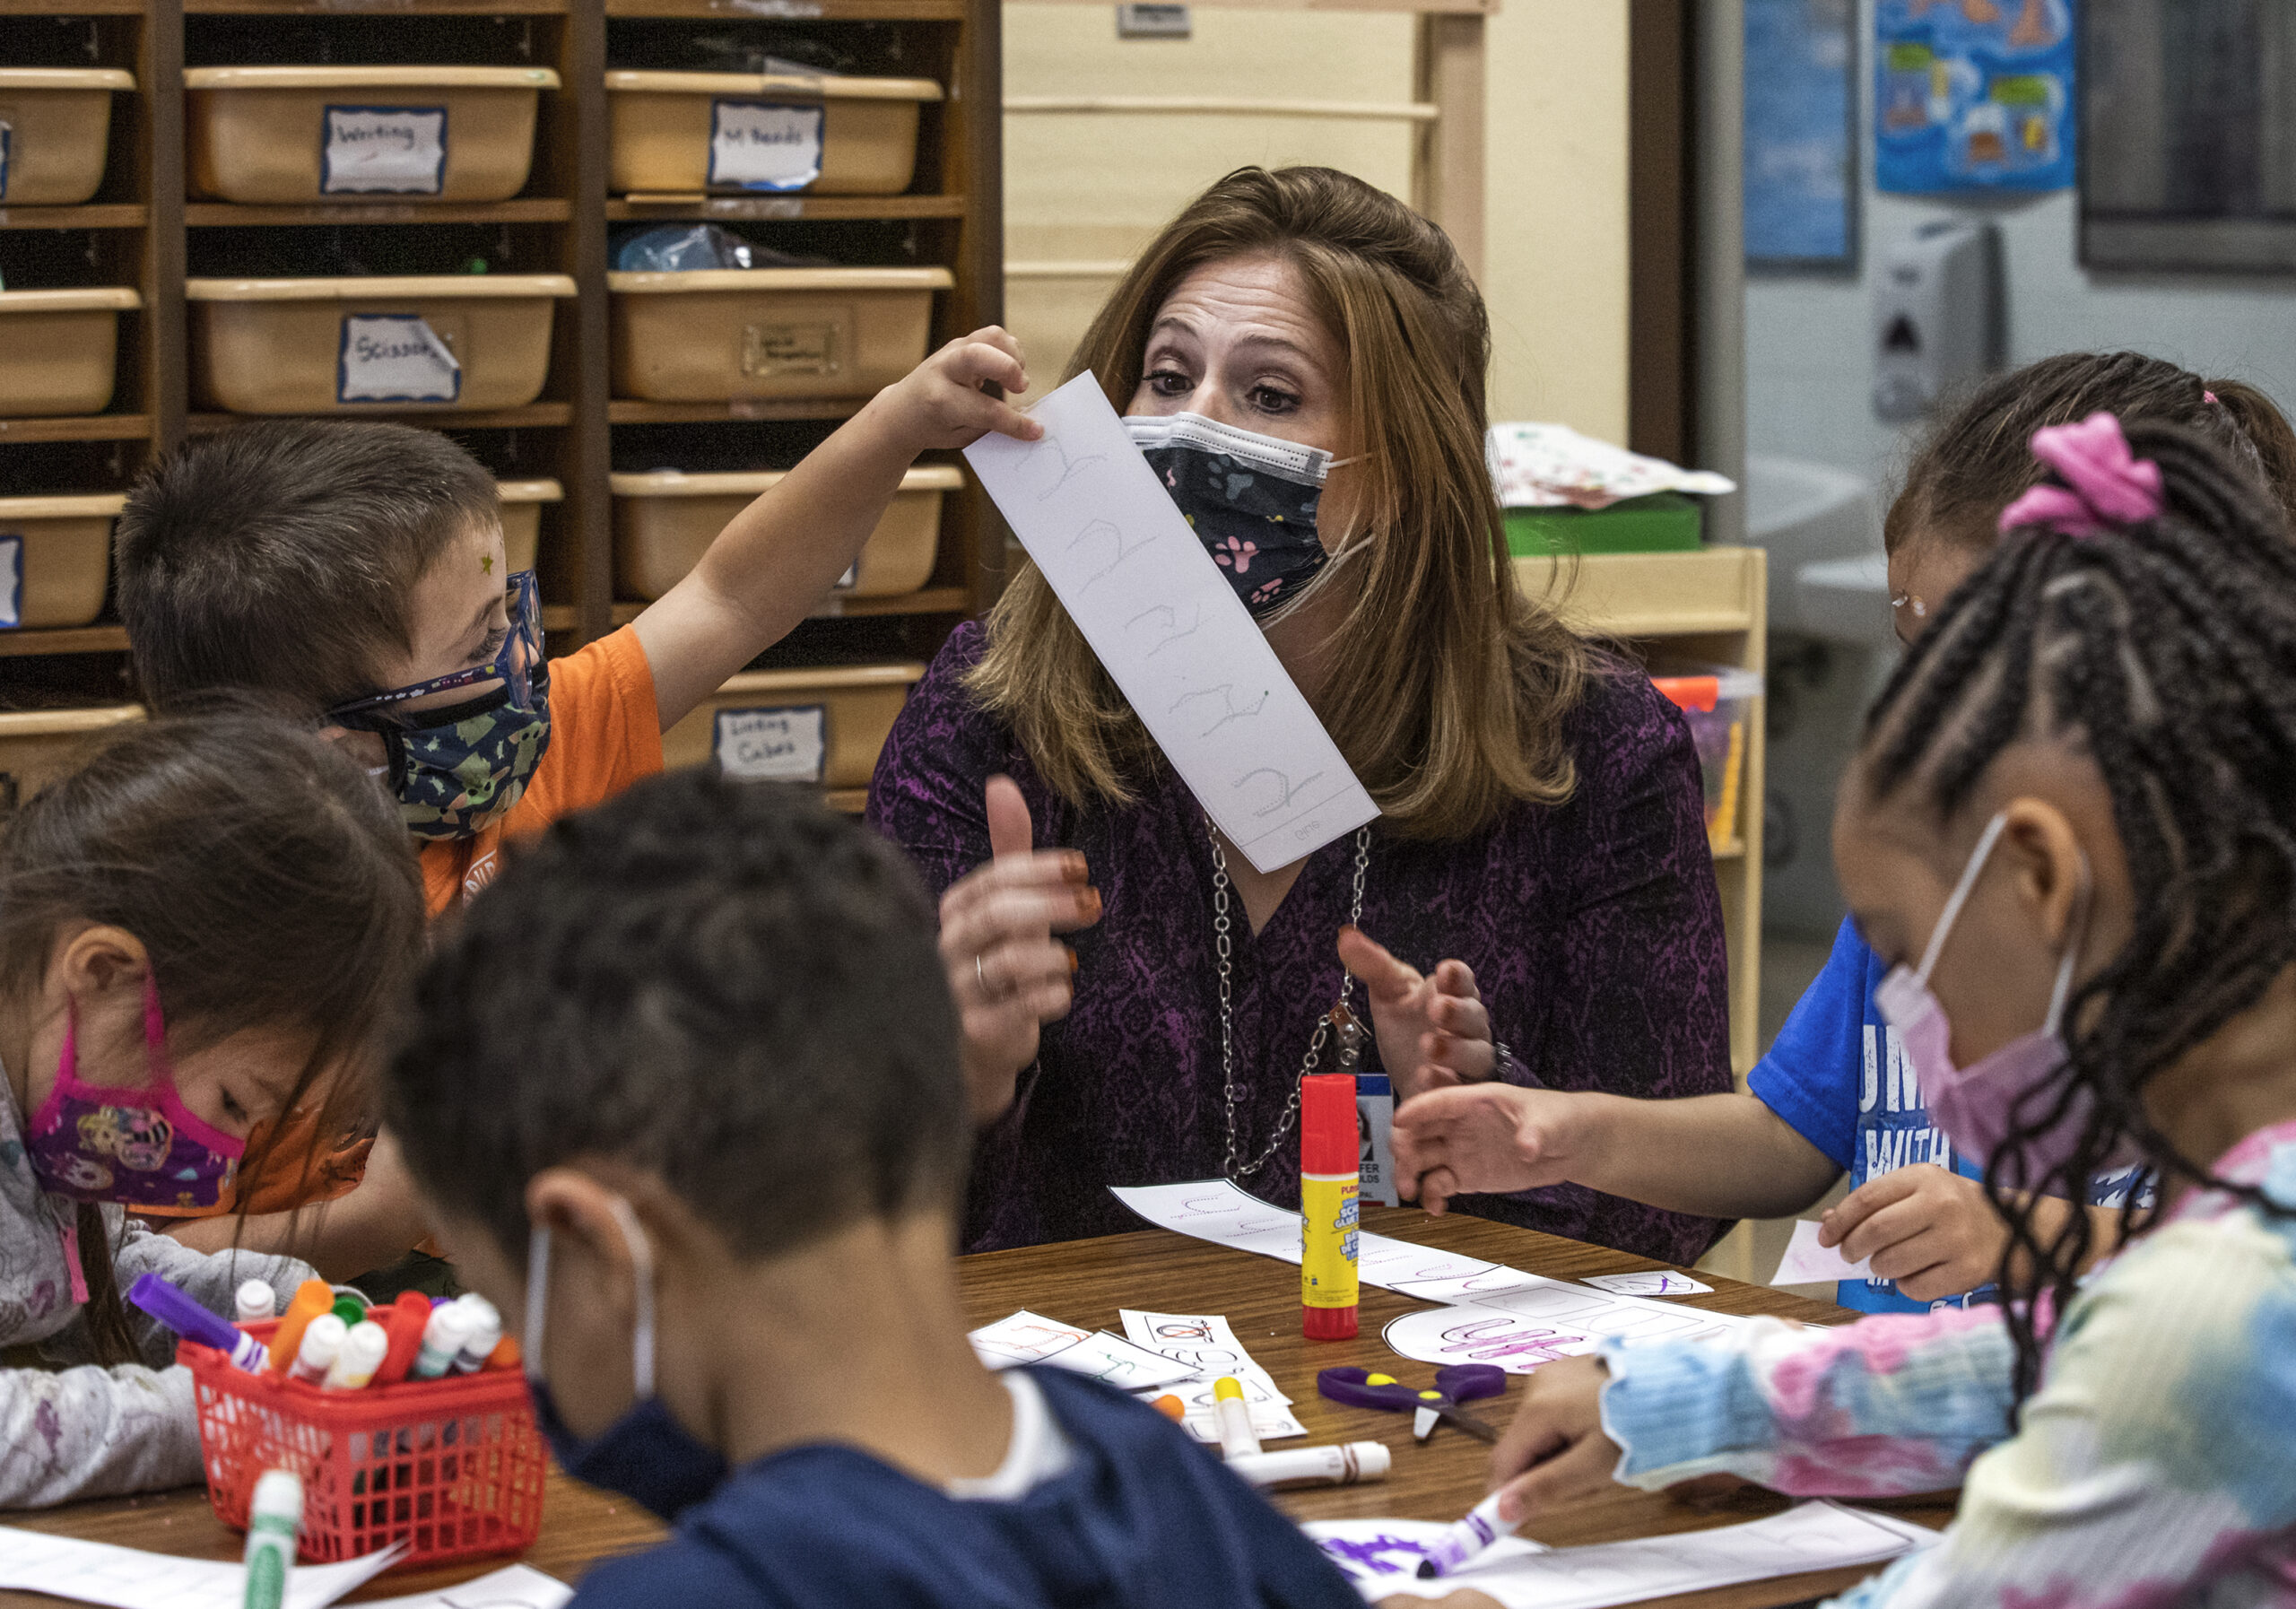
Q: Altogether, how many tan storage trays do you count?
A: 11